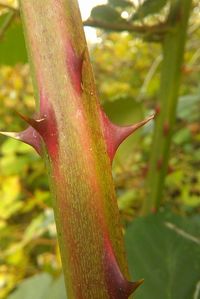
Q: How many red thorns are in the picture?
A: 5